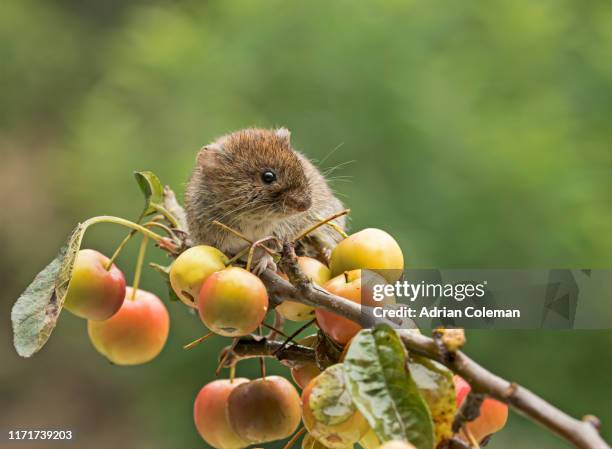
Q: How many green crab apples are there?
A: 0